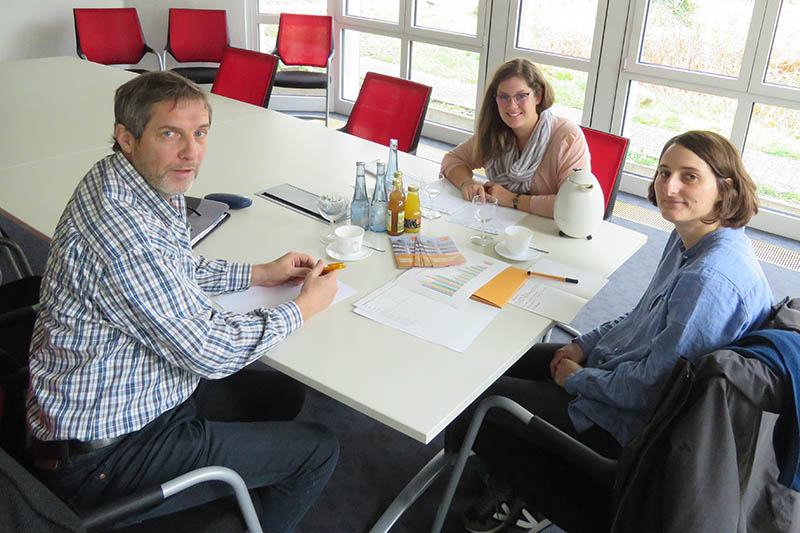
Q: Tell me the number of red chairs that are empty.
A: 5